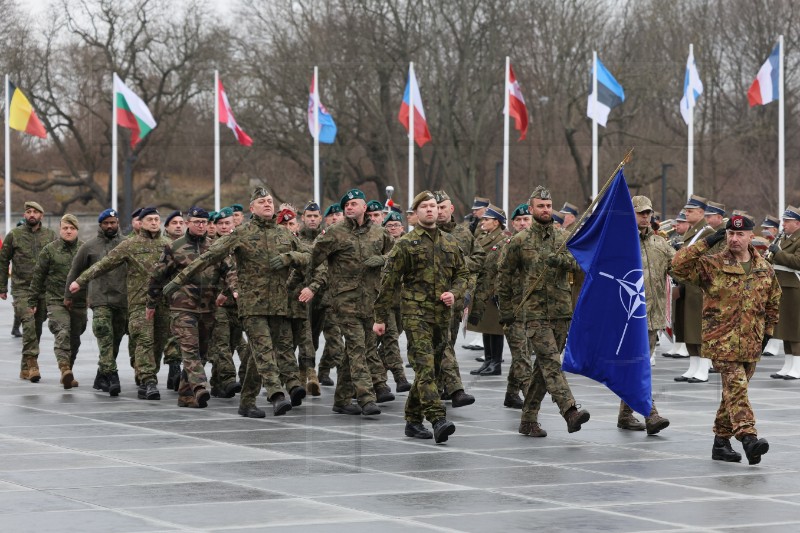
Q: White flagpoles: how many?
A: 9